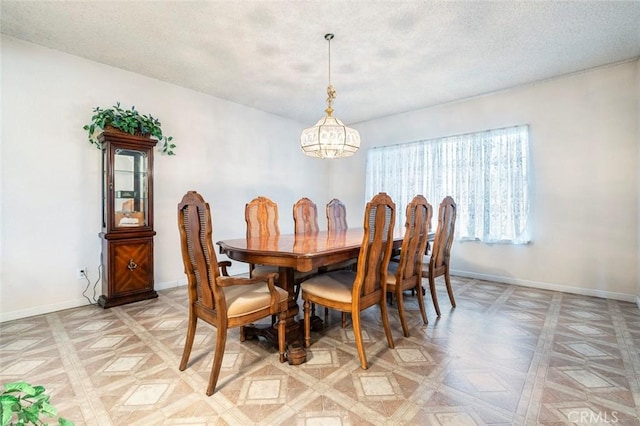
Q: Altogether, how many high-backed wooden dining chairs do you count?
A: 8